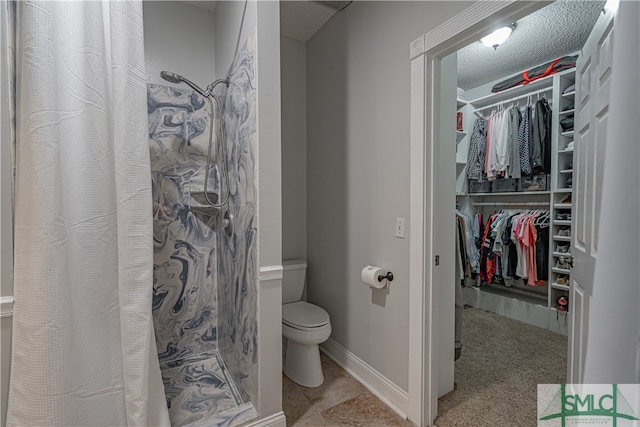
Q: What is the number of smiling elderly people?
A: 0